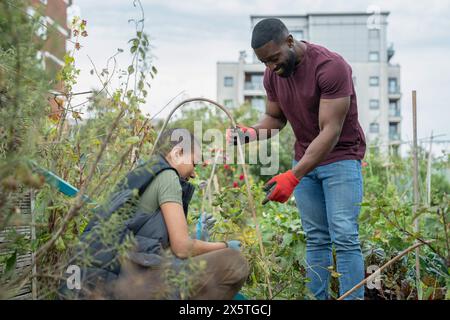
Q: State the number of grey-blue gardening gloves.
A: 2